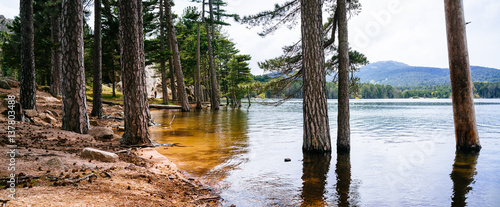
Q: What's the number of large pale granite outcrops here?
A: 1